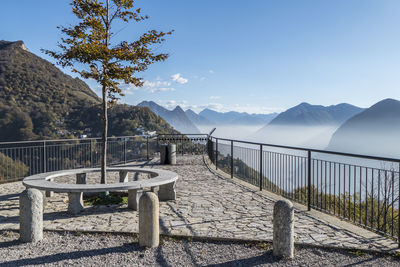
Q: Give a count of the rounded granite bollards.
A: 3